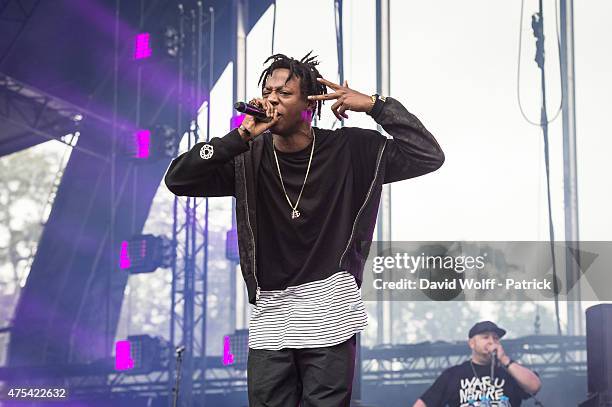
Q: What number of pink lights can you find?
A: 6